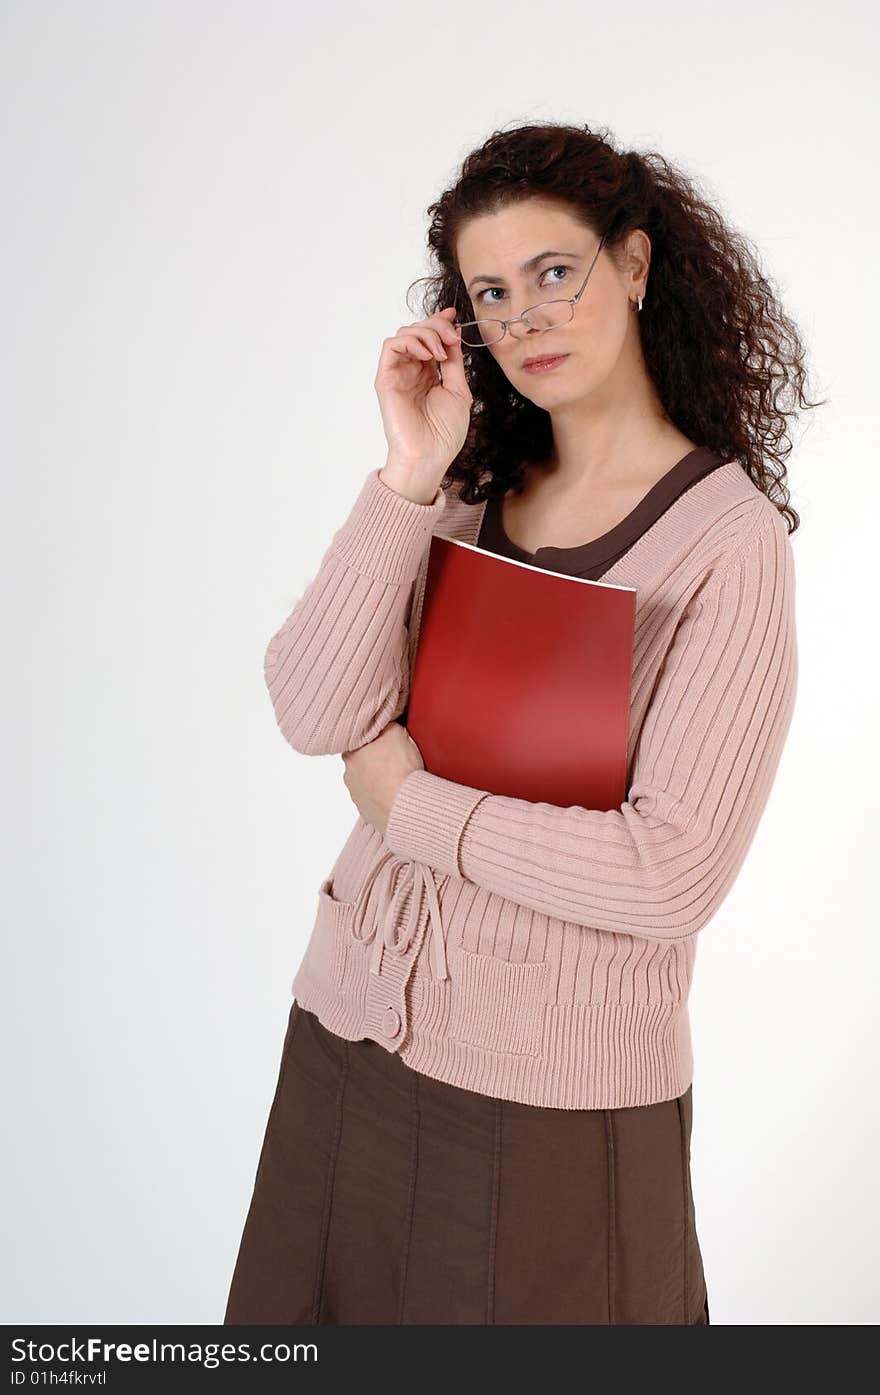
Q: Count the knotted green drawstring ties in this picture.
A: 0